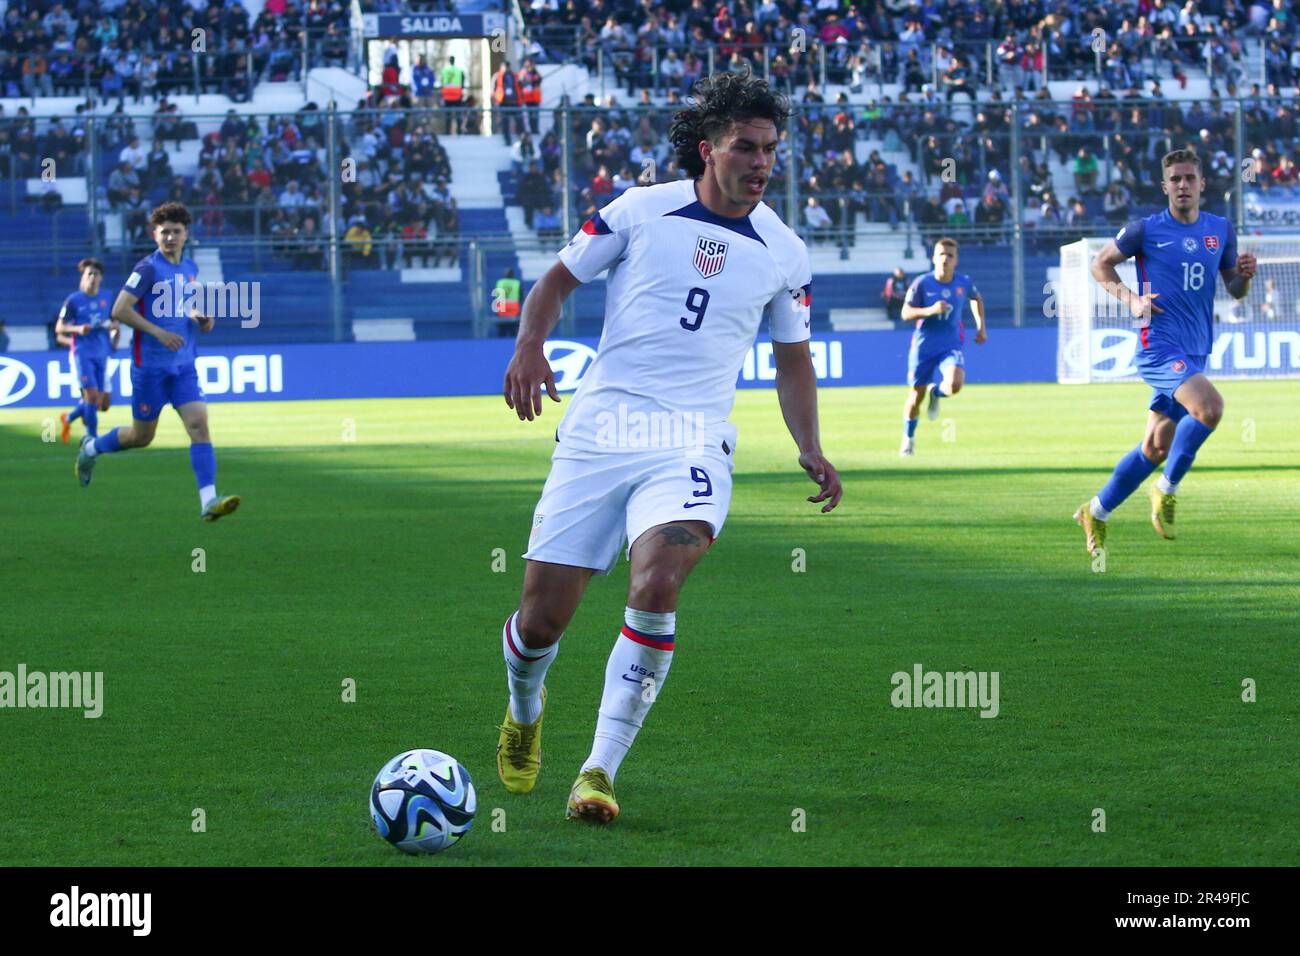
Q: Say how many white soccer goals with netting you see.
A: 1